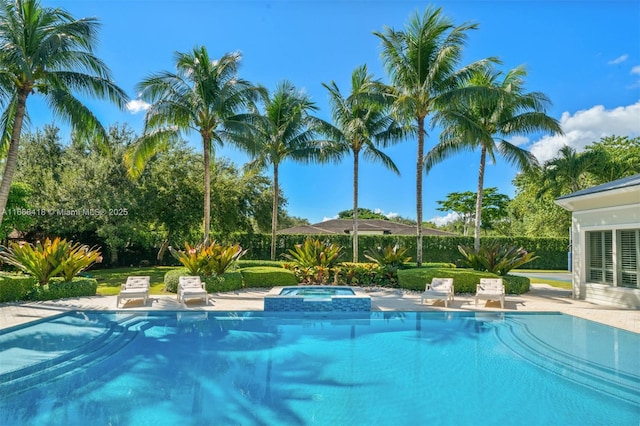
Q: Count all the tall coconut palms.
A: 6